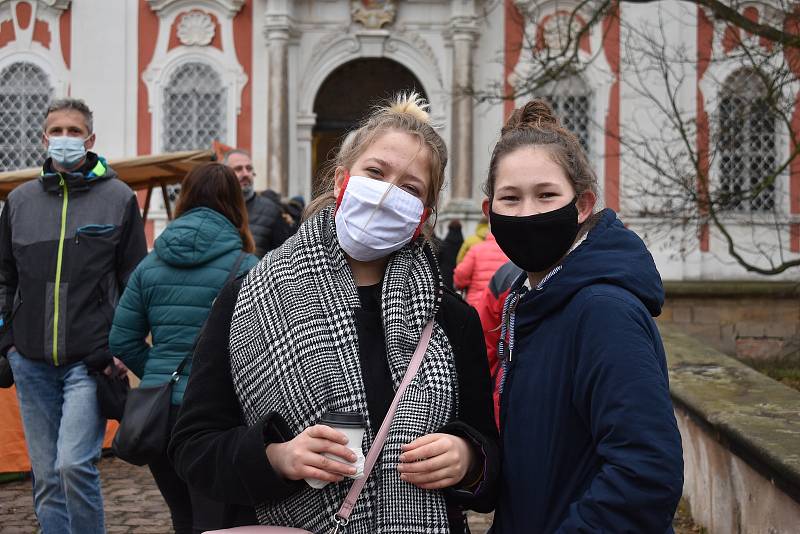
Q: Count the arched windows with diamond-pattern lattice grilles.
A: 4